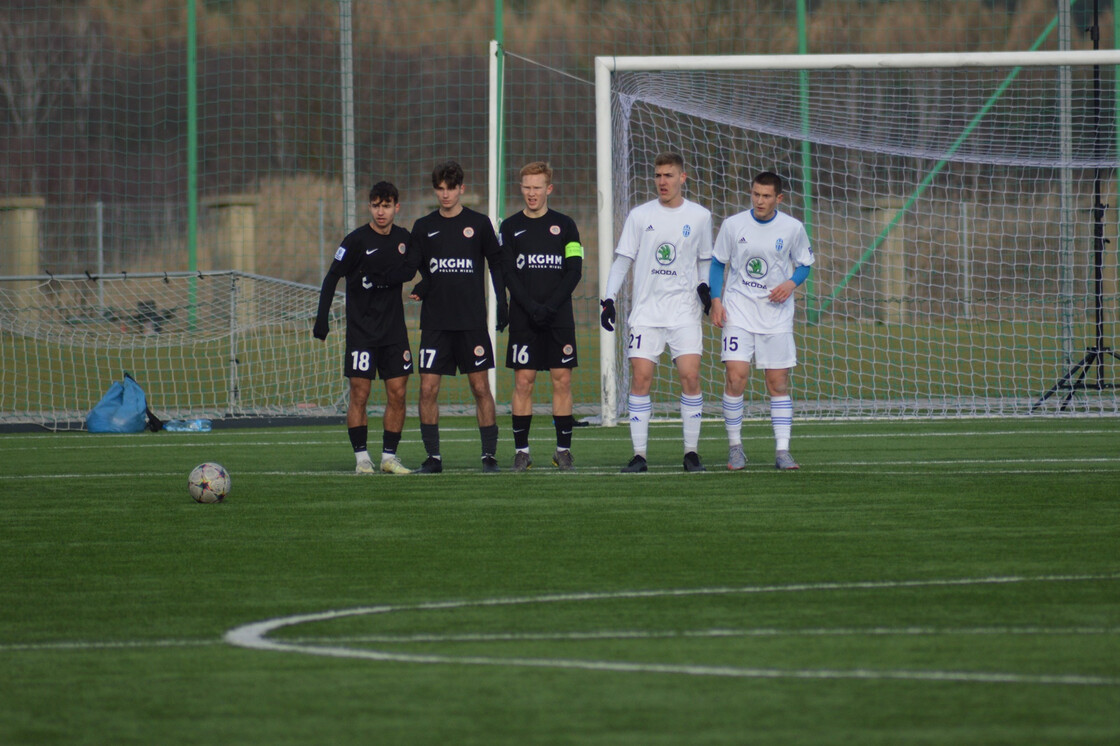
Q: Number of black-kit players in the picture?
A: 3